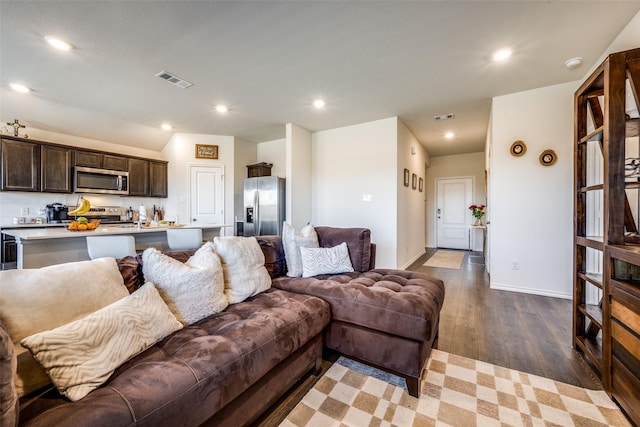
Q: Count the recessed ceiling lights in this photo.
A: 7